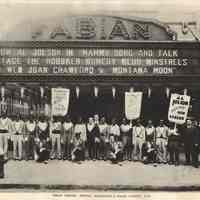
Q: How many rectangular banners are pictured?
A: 3